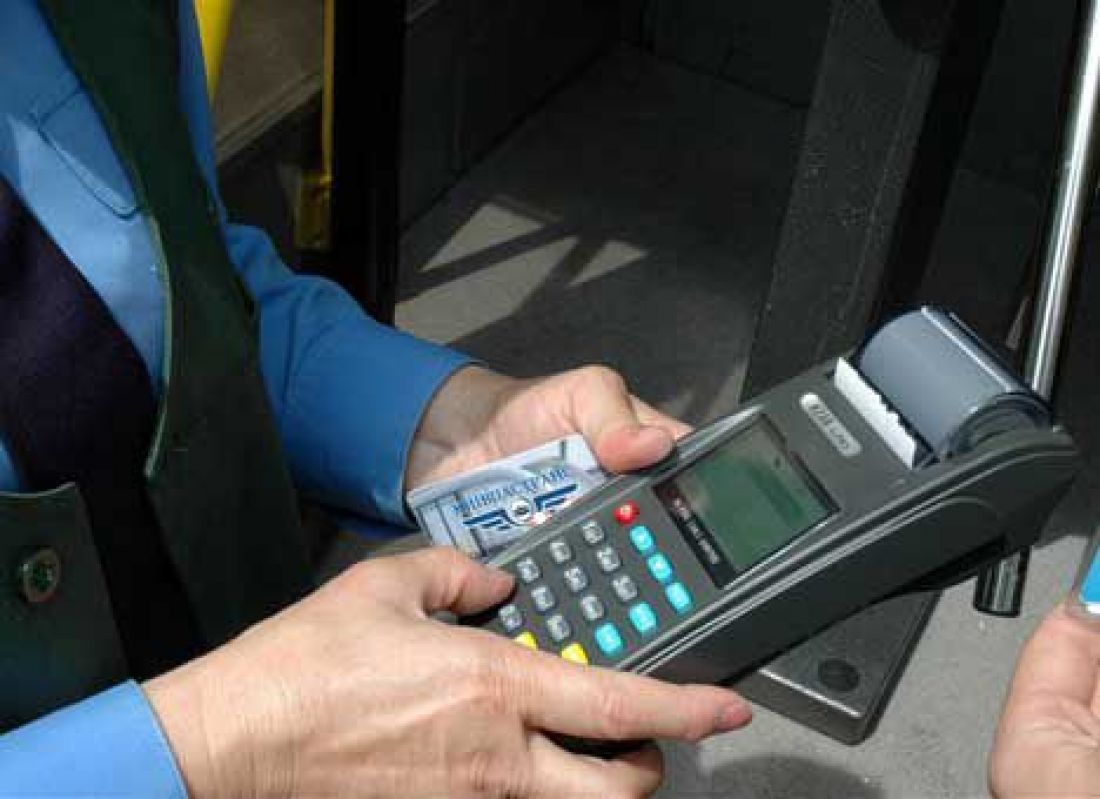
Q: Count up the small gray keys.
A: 10